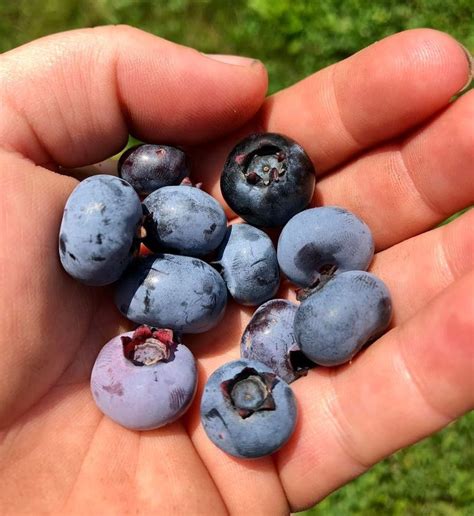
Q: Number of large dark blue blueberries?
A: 1